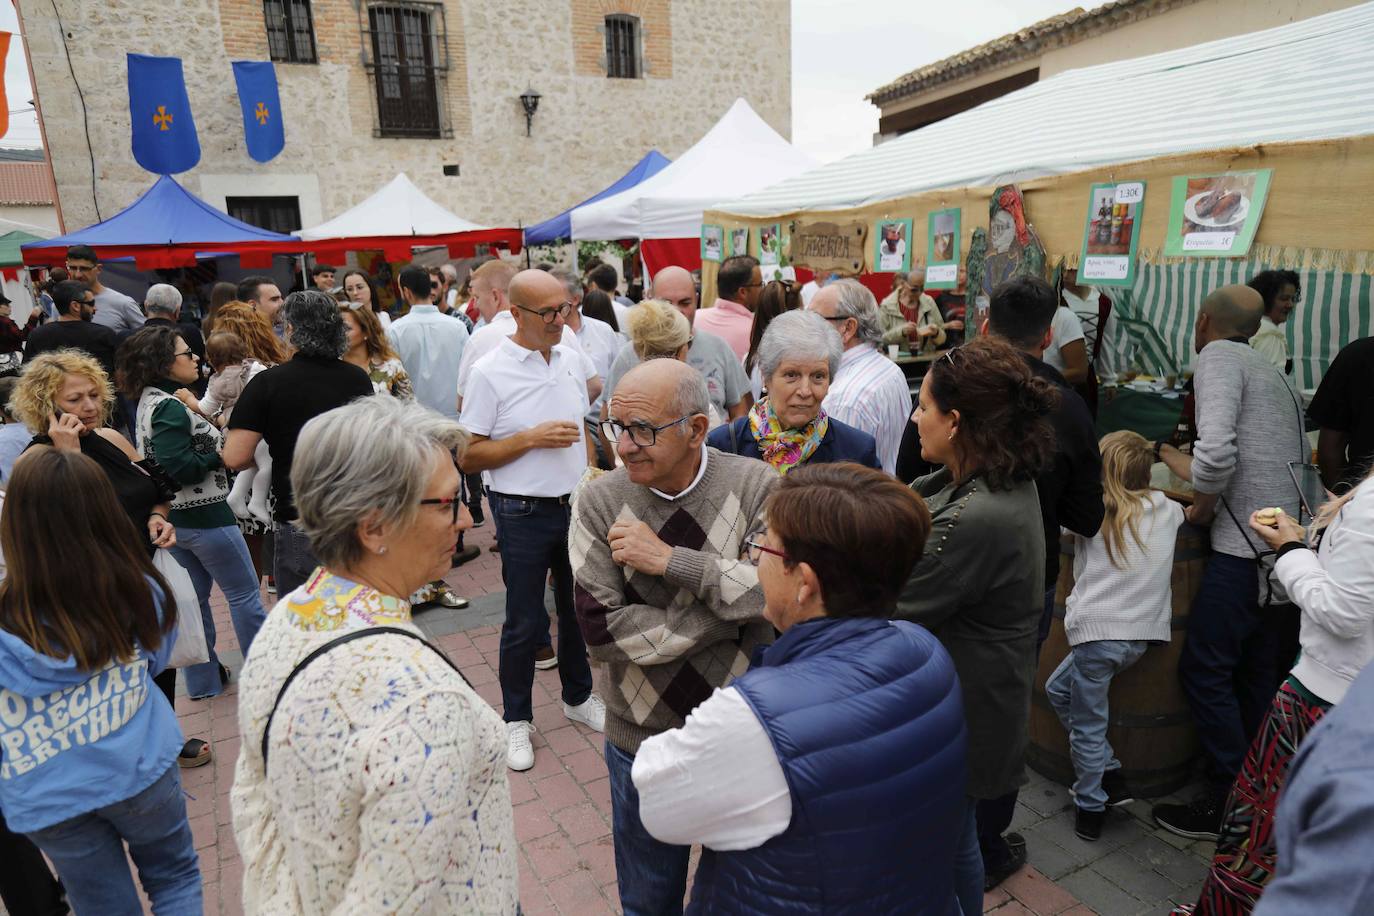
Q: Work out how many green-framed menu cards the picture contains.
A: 7